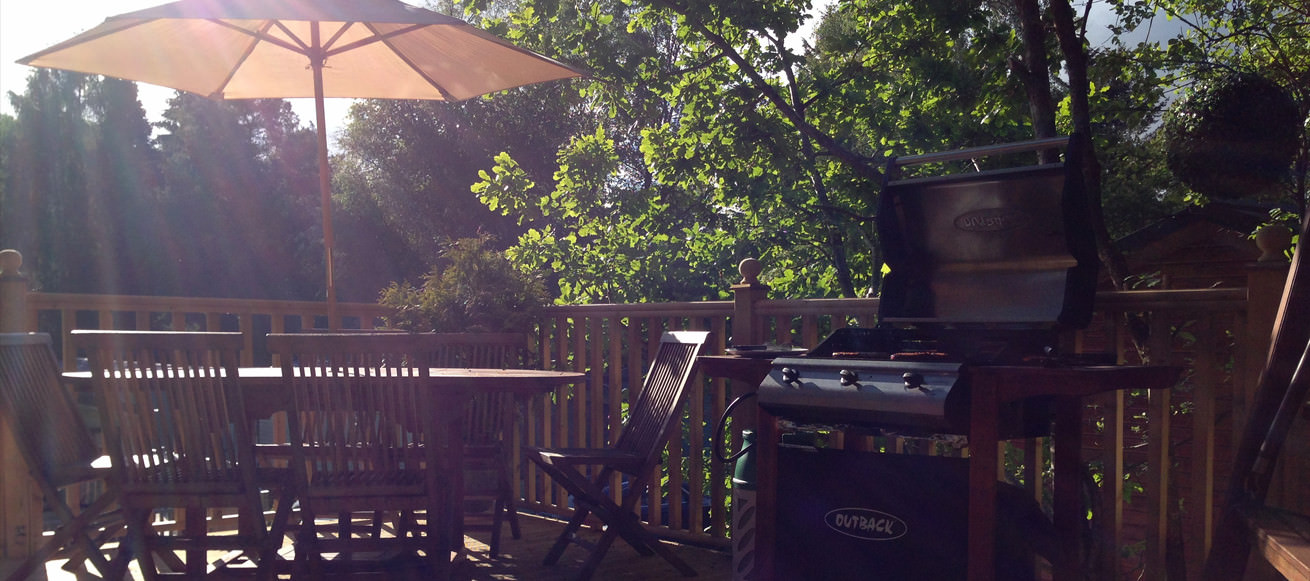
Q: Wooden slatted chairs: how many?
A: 6